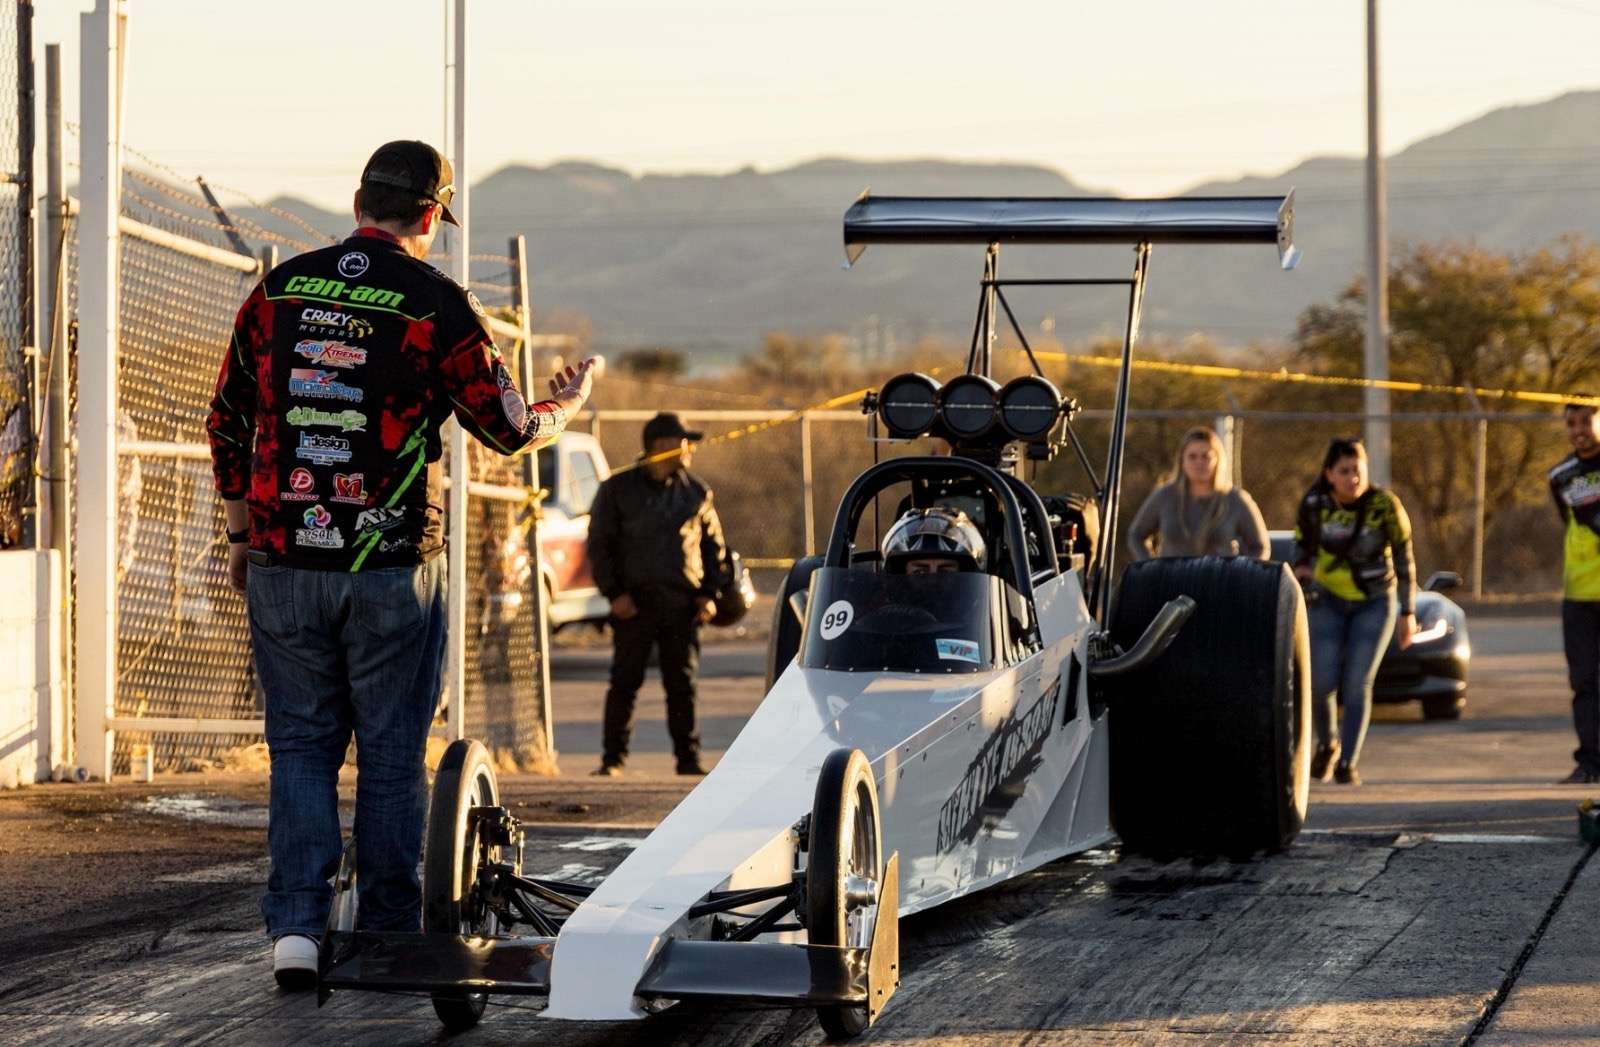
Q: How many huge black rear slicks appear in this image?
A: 2